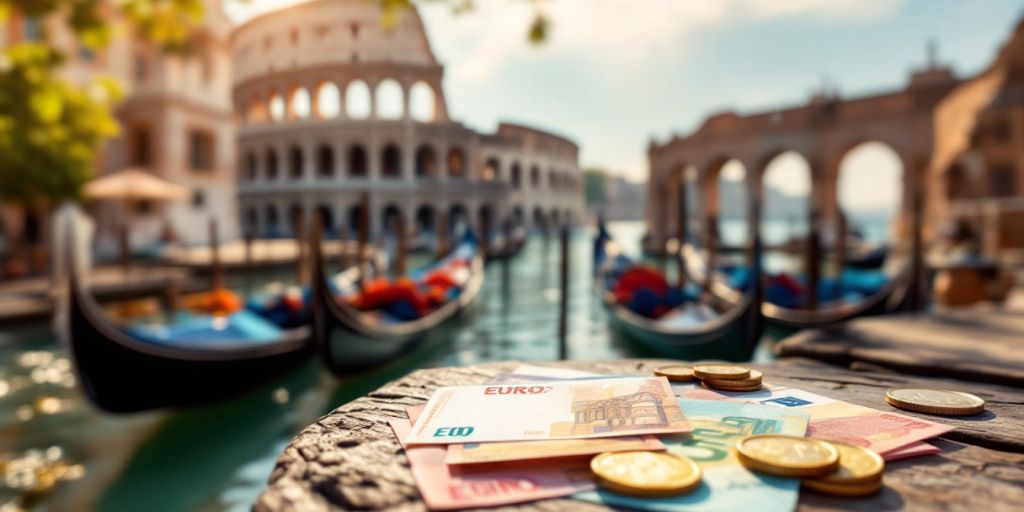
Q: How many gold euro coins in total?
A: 9